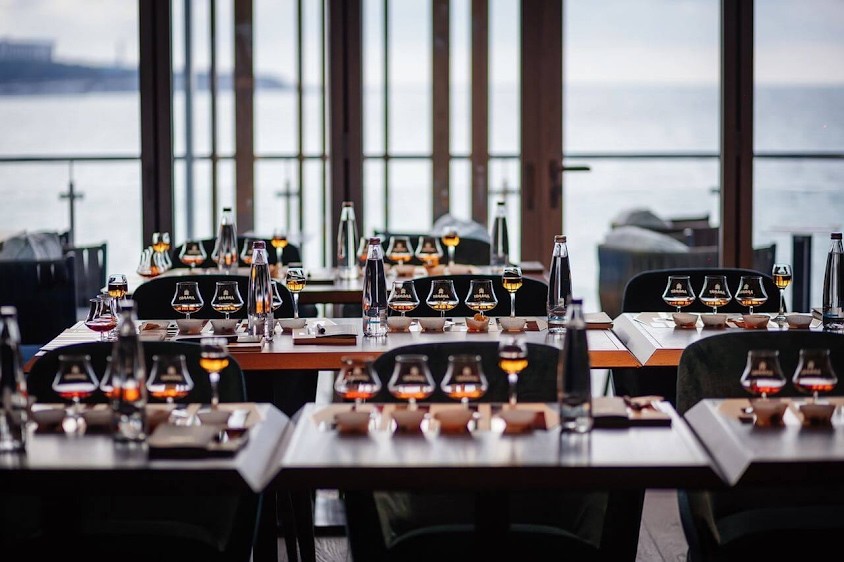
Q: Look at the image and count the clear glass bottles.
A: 10